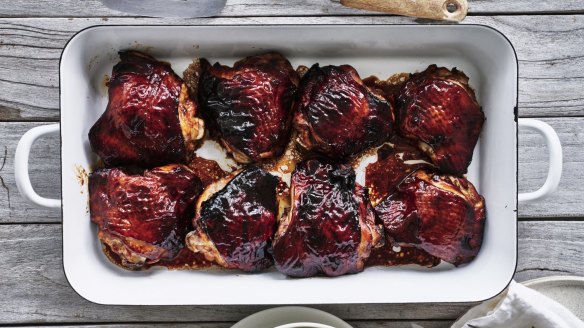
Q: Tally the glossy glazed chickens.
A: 8